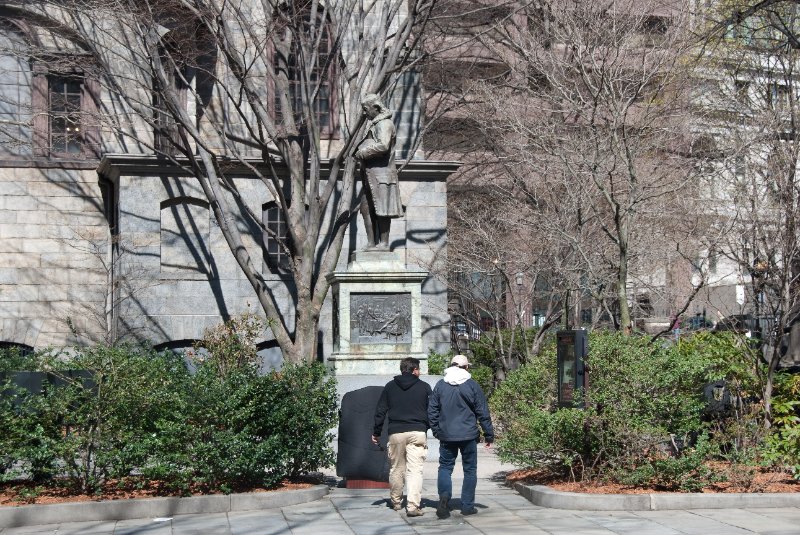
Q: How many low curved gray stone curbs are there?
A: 2